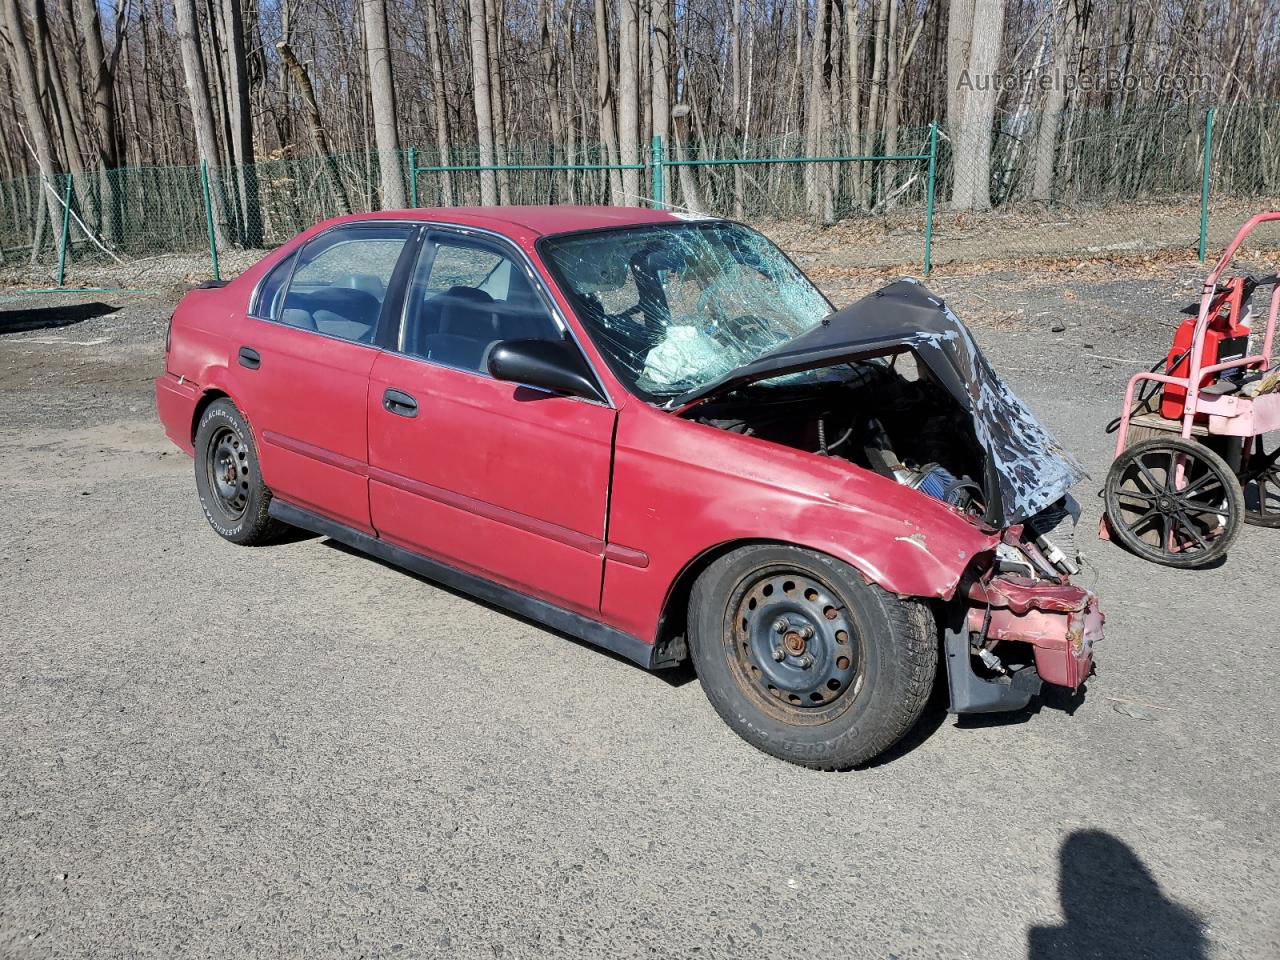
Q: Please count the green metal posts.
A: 6